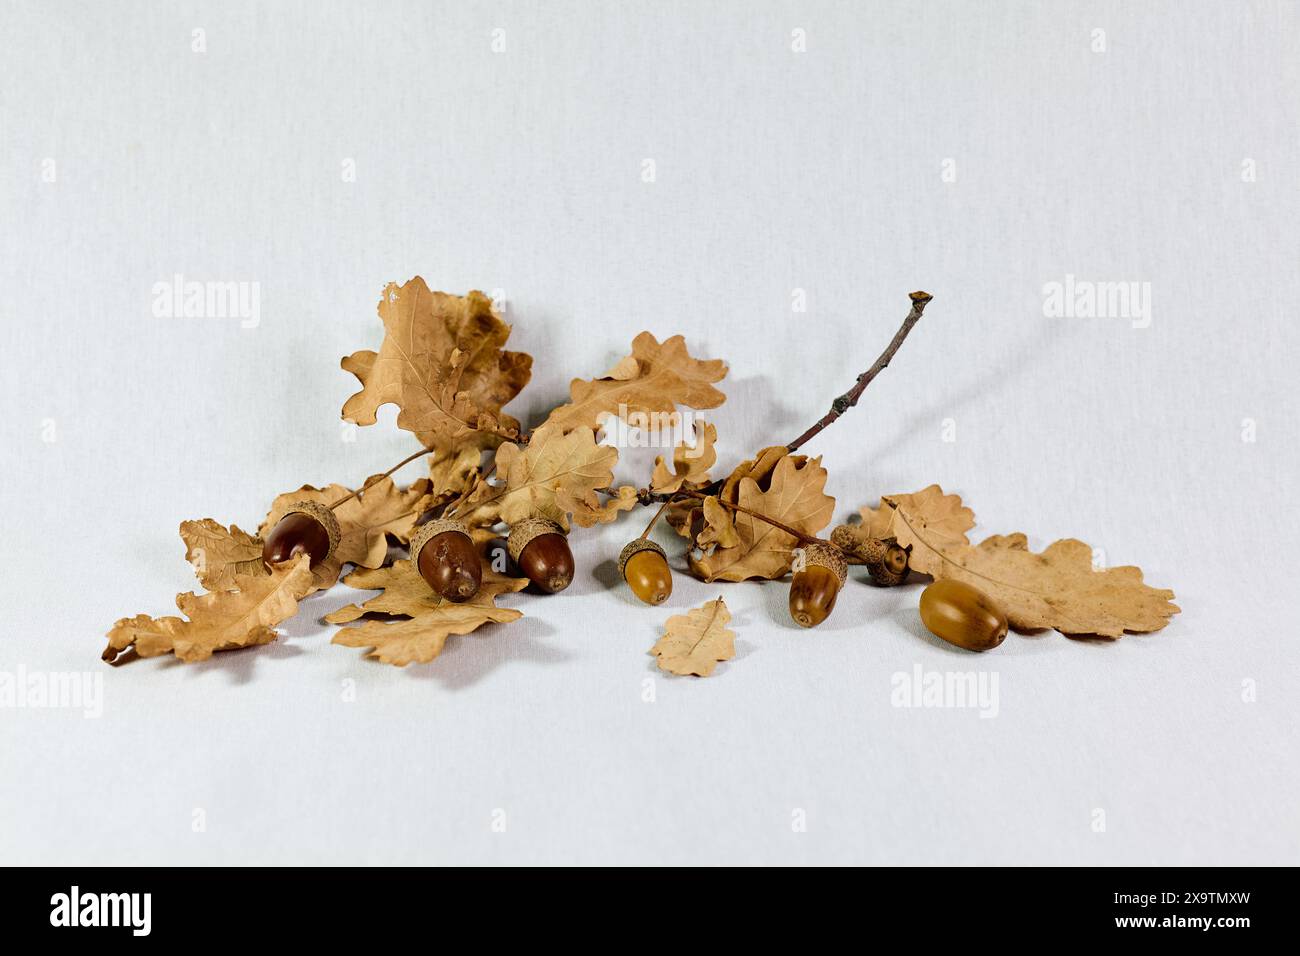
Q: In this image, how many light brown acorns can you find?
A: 3